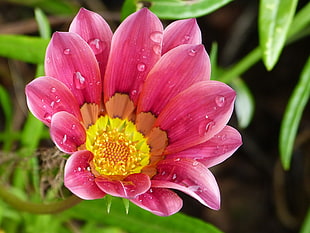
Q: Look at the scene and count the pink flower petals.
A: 13